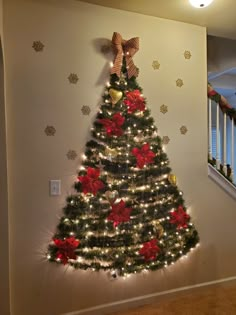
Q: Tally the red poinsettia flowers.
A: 8